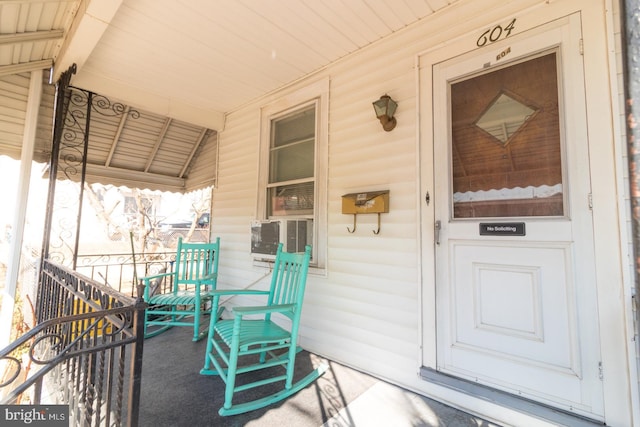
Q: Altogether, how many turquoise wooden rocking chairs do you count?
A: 2